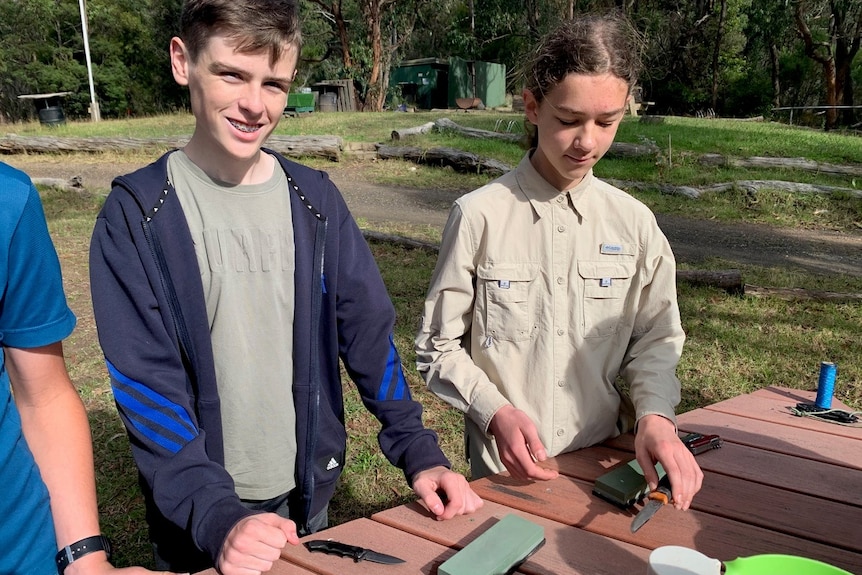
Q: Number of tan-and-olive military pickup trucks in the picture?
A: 0